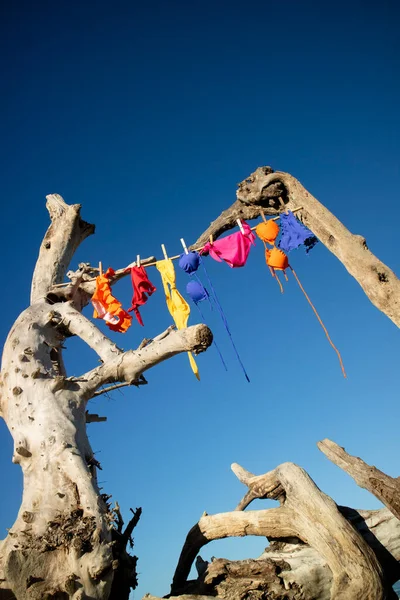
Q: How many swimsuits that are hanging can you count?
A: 7